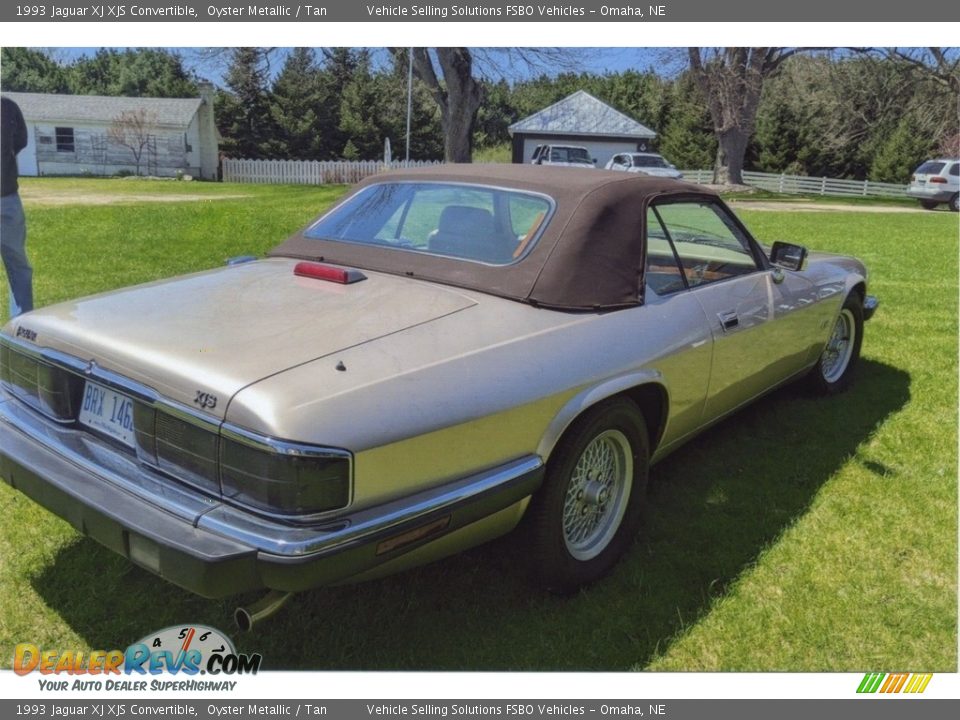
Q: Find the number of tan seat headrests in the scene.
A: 1